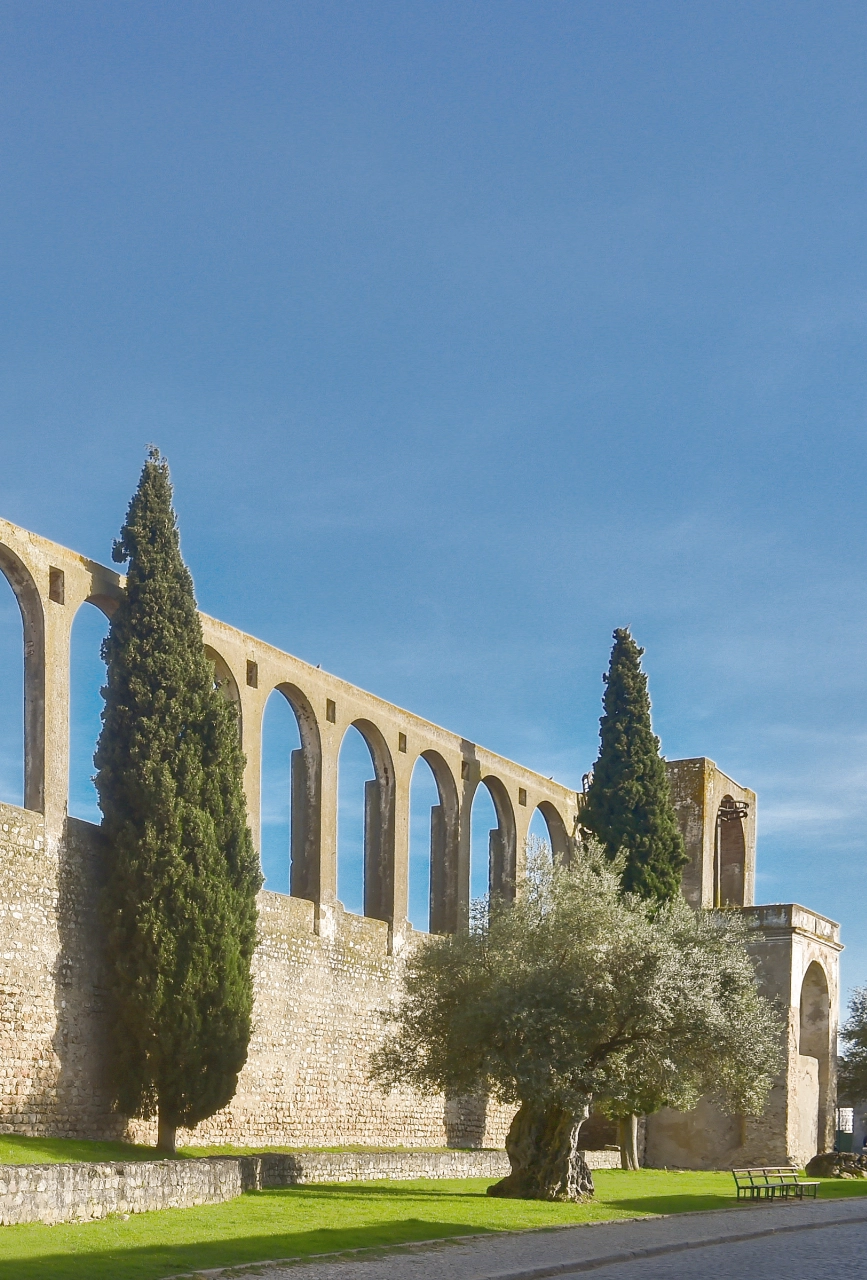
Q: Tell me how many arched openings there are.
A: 10